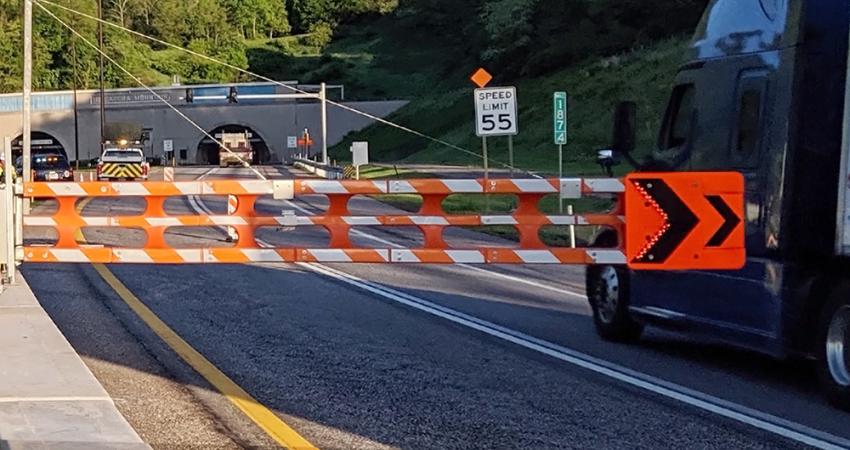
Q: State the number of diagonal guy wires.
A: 2